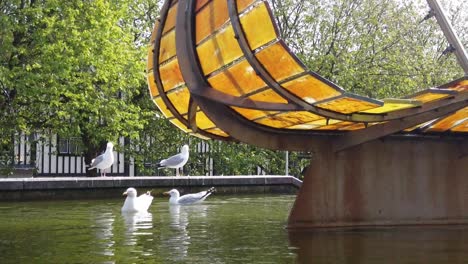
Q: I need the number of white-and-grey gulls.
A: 4